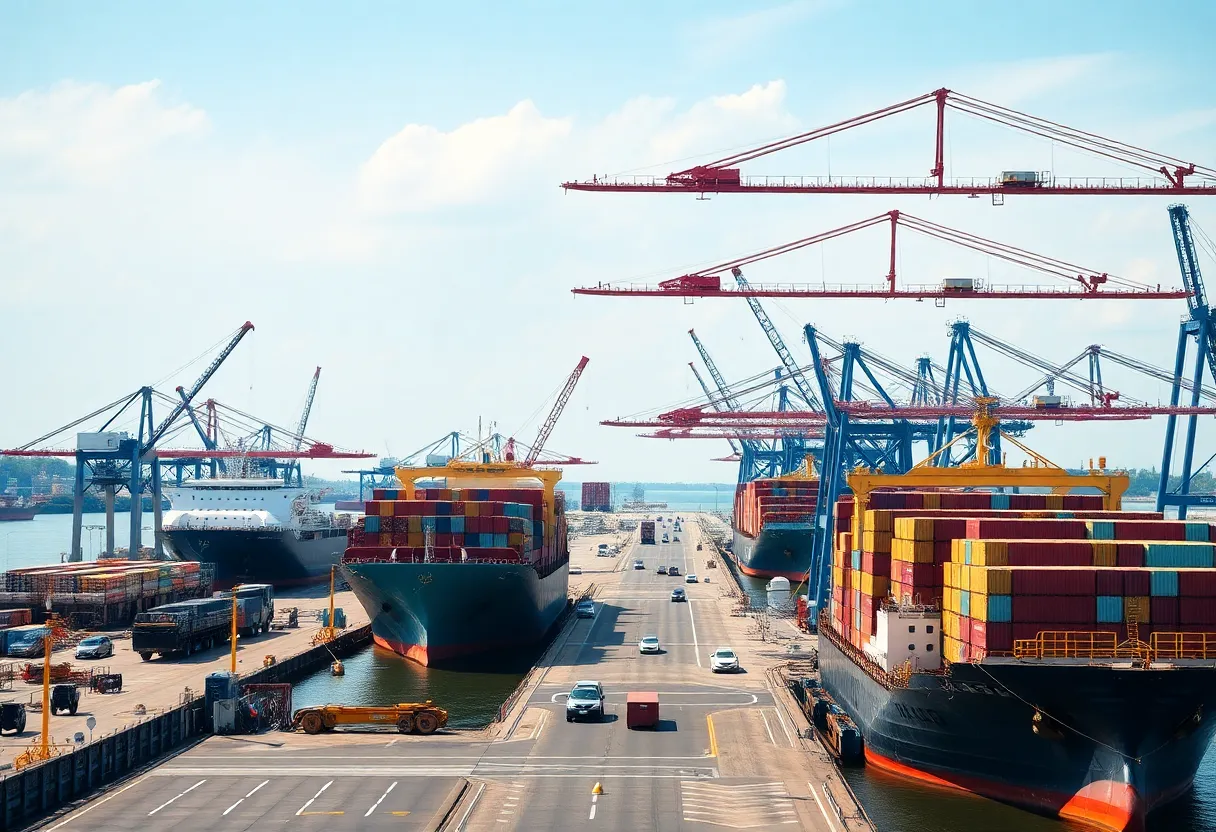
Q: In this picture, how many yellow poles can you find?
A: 3